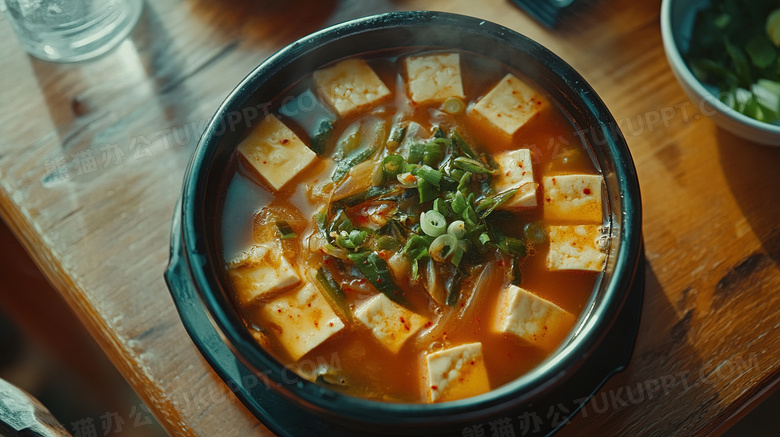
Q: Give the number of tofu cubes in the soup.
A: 12